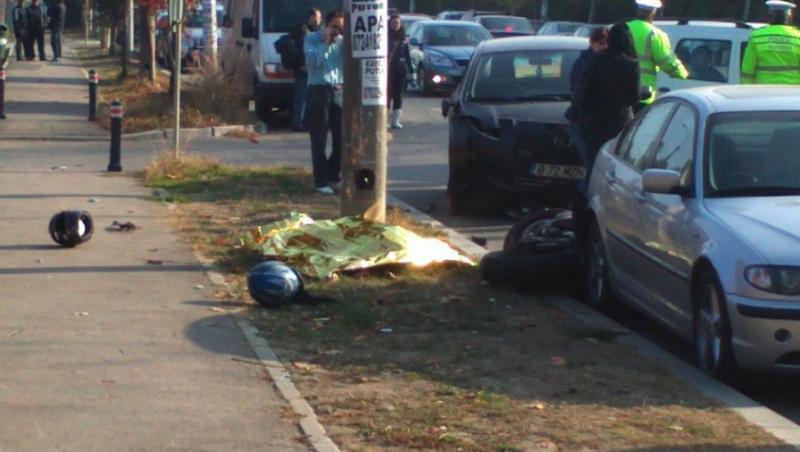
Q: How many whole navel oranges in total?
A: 0